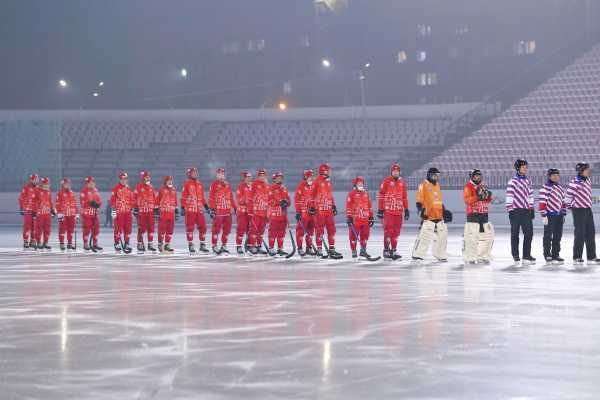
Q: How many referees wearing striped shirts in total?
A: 3